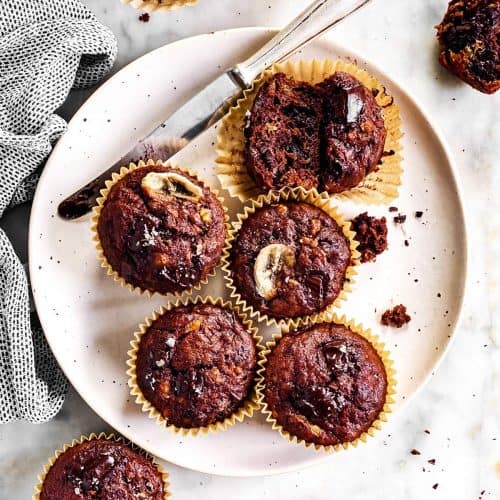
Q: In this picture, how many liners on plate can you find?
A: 5